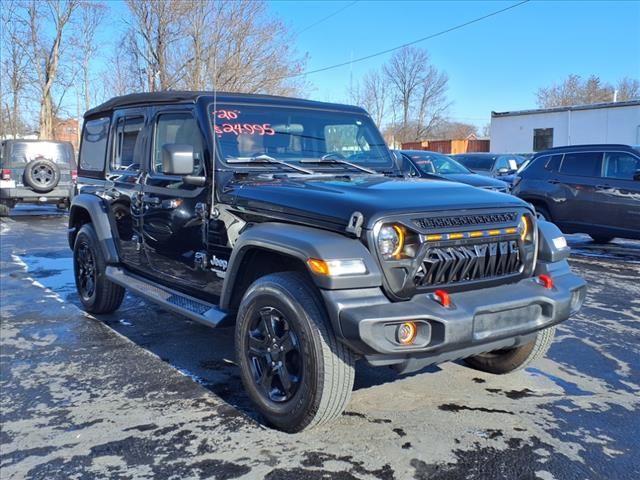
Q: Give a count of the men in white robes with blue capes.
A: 0